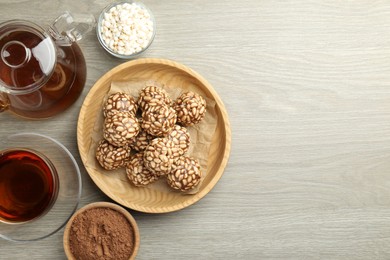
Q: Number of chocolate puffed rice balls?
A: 11